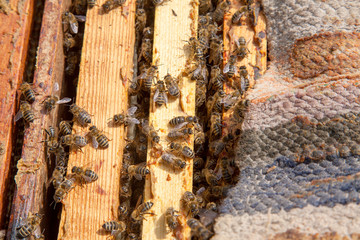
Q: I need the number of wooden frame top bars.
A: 5